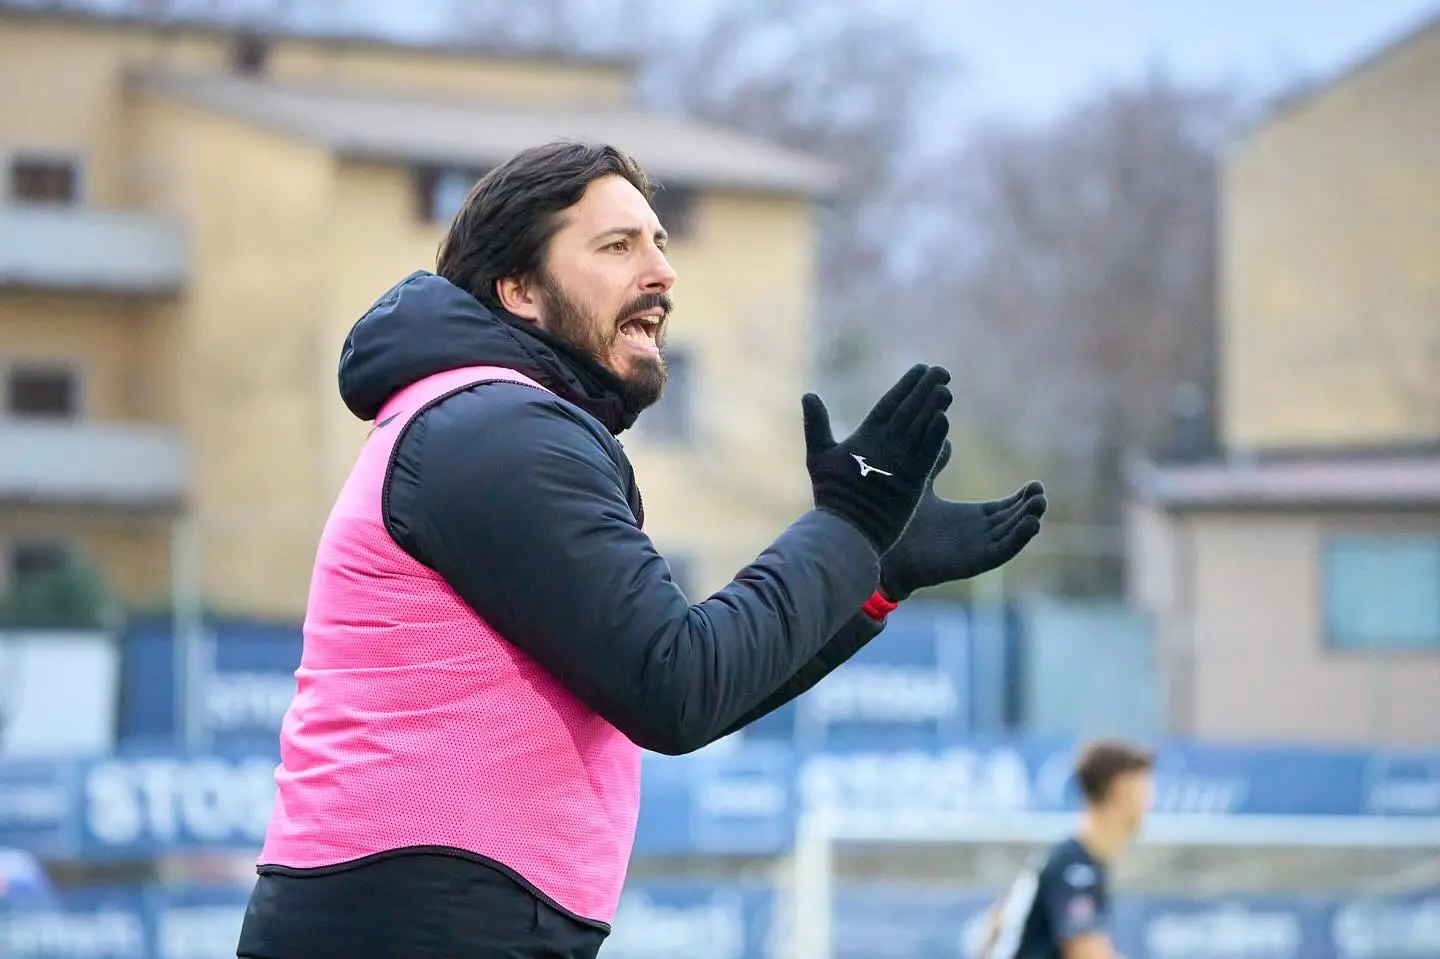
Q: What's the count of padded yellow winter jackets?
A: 0